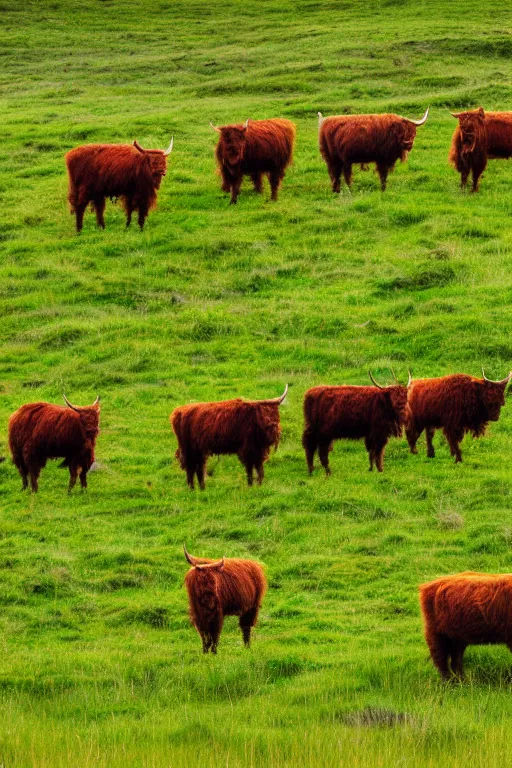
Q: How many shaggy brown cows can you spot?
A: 10